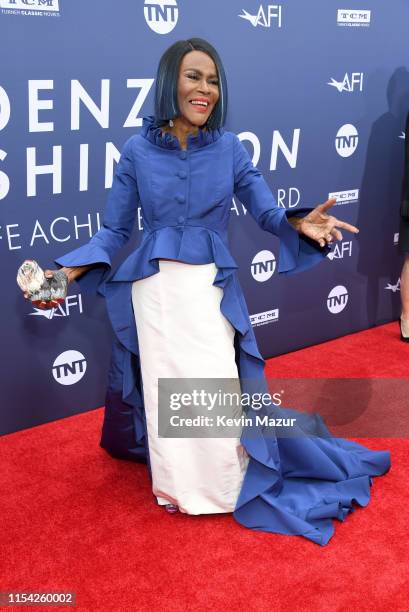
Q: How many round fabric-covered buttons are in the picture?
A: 4